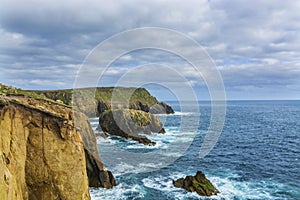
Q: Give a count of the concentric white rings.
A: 2